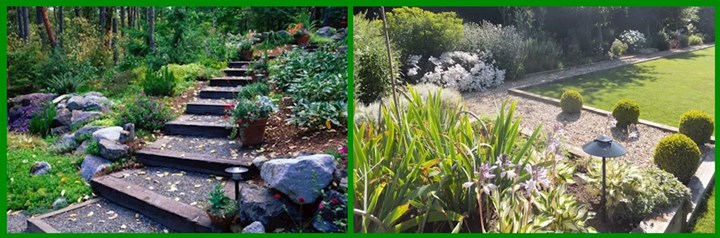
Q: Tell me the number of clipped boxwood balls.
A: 4